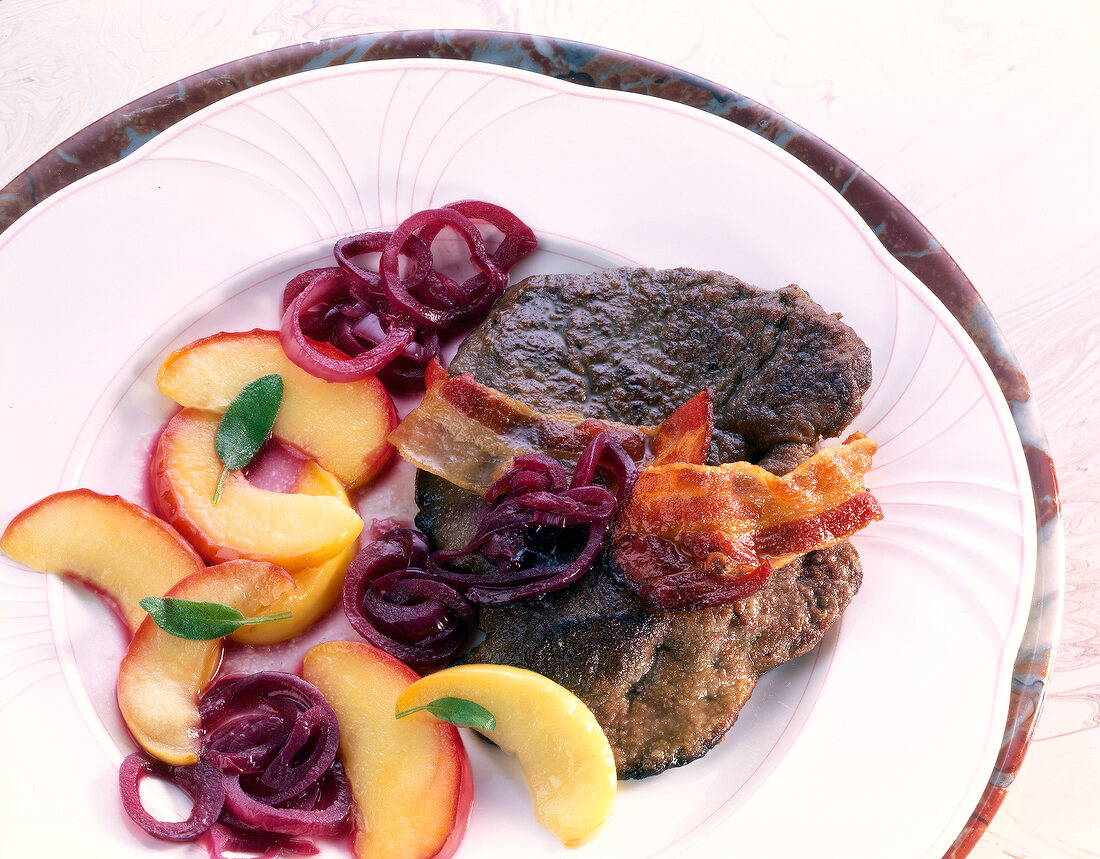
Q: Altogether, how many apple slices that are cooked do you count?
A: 7